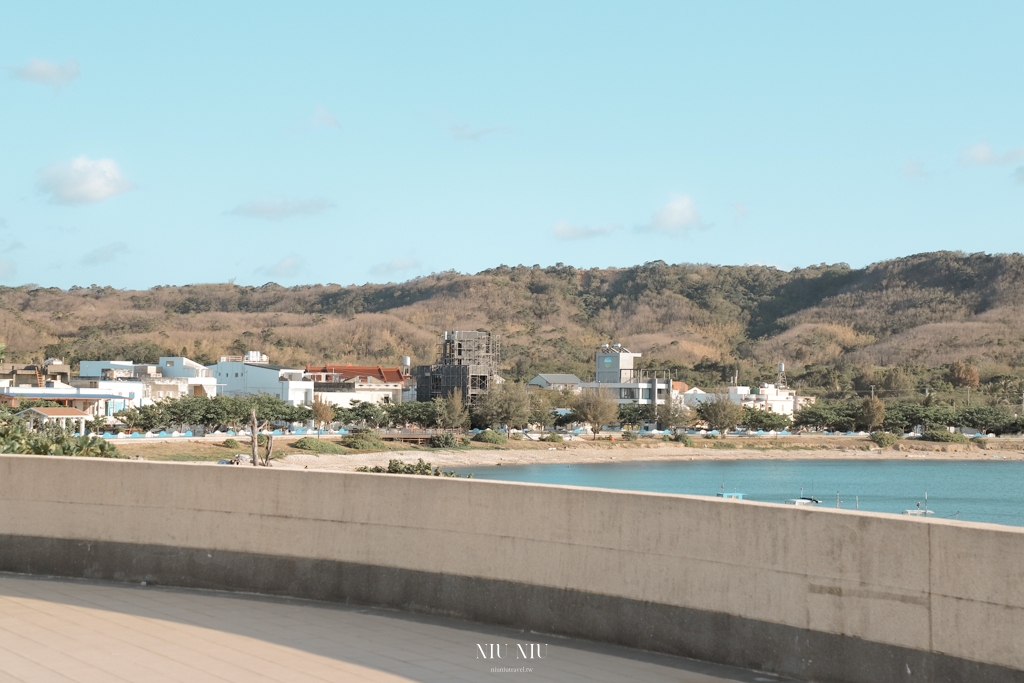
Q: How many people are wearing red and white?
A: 0